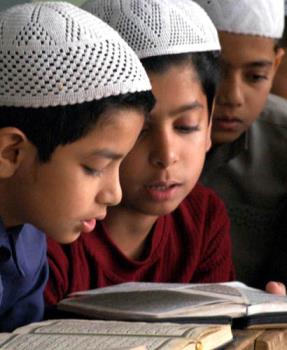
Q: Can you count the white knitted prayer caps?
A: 3